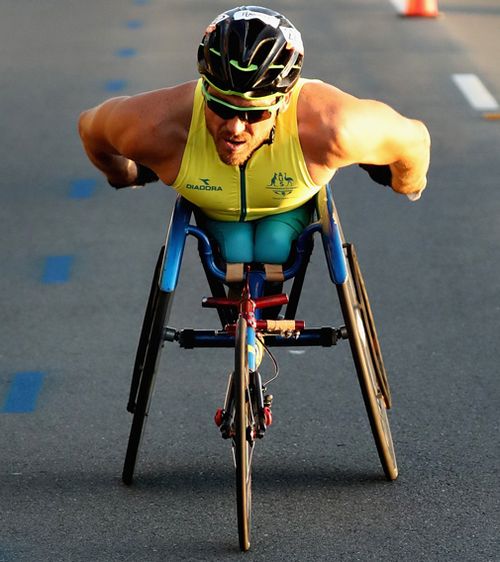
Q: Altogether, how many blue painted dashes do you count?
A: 7